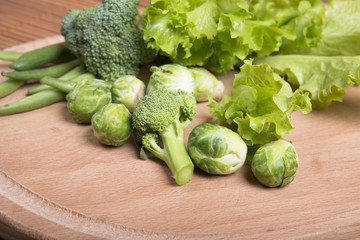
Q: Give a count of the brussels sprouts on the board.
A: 7